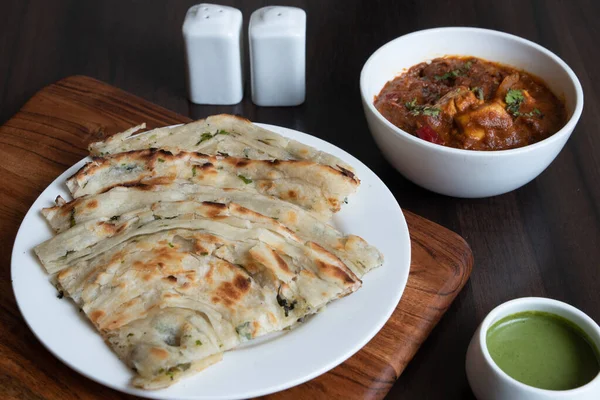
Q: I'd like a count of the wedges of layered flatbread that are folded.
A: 4